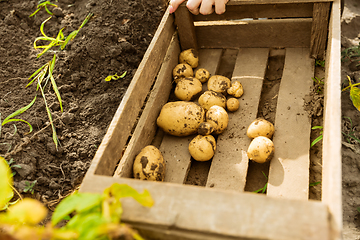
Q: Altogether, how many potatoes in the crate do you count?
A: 15